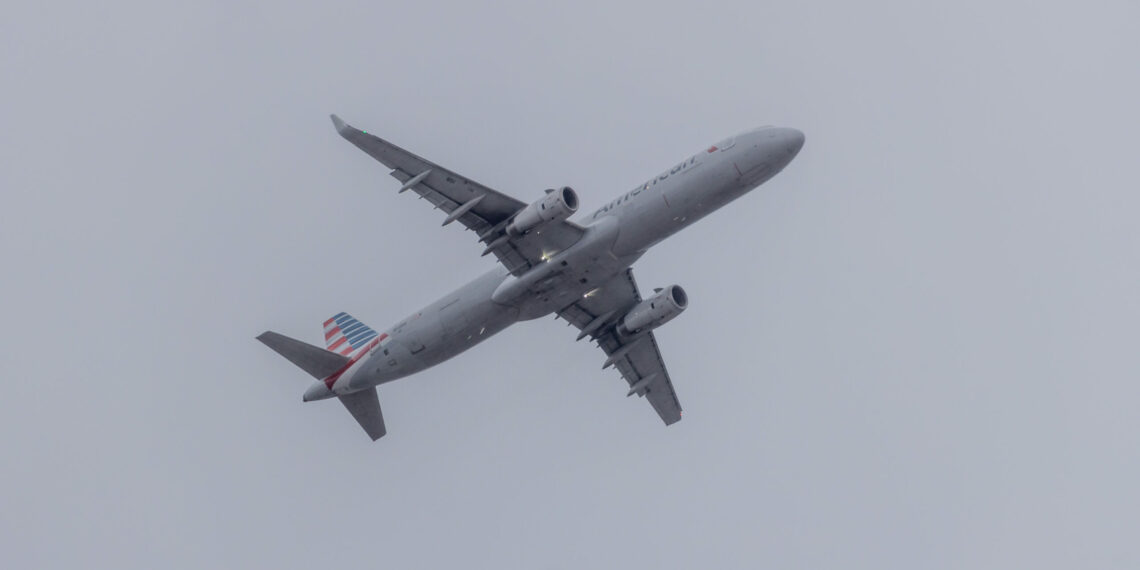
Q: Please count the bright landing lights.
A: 2